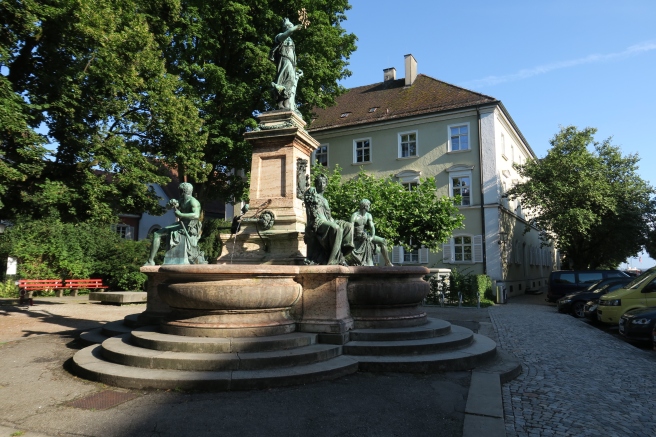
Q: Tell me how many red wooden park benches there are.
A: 2